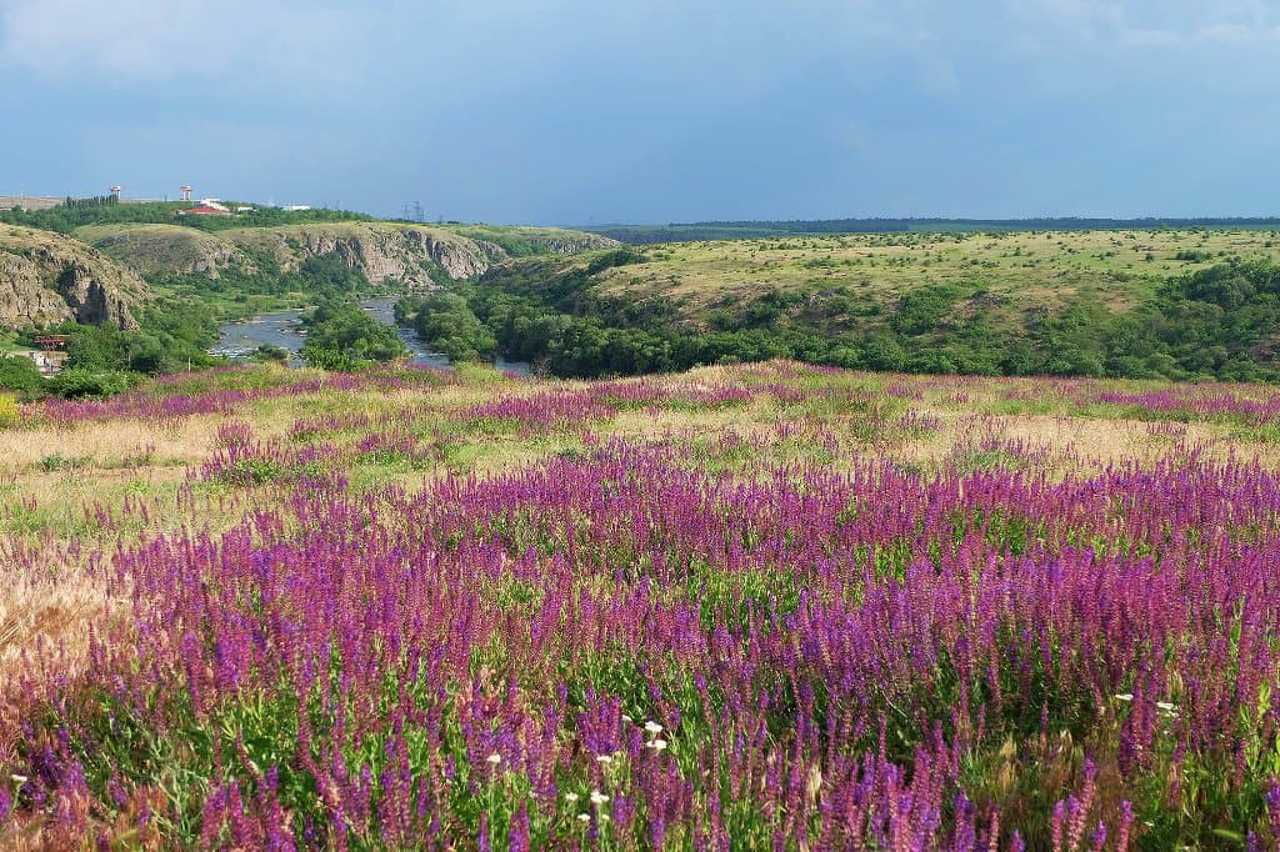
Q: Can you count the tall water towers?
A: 2